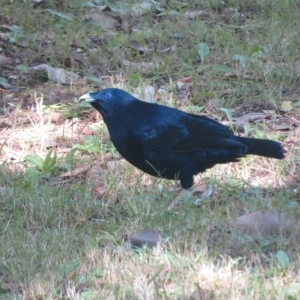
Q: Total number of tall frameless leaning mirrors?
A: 0